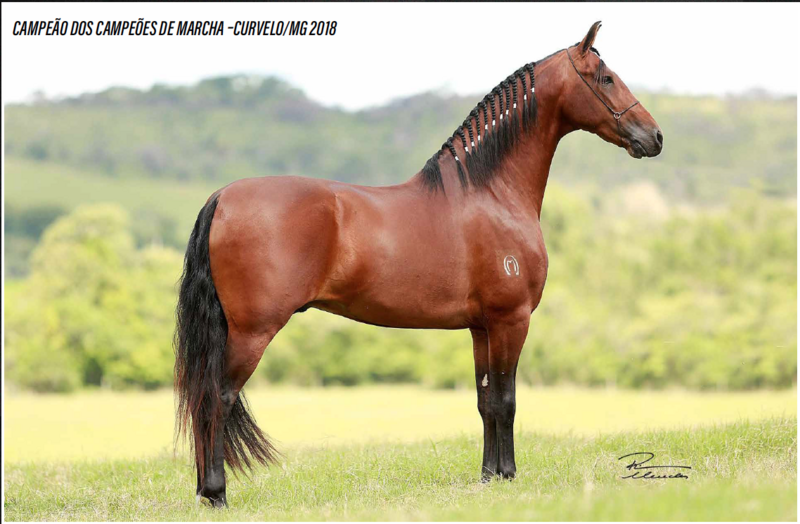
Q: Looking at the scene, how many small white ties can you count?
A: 11